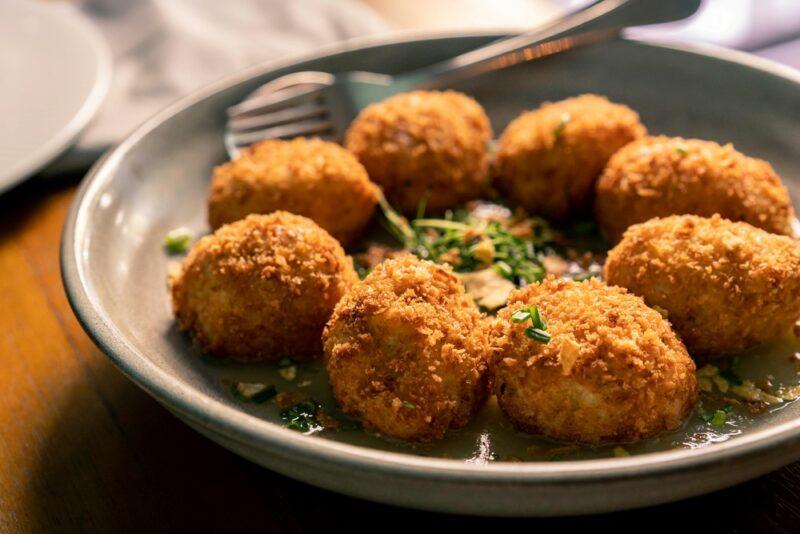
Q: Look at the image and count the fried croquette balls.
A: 8